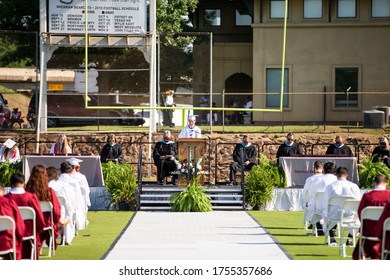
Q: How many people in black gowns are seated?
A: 6